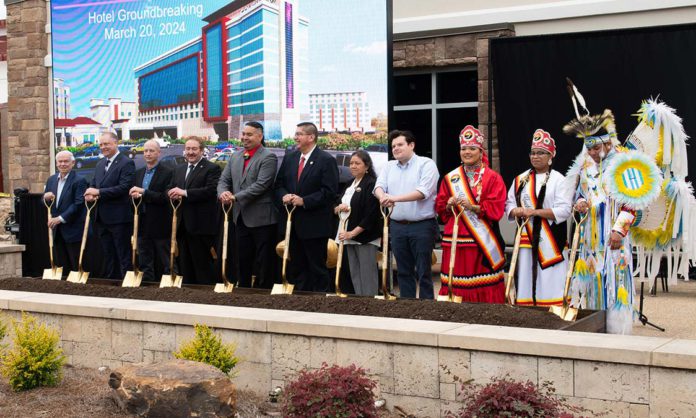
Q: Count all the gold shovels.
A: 11